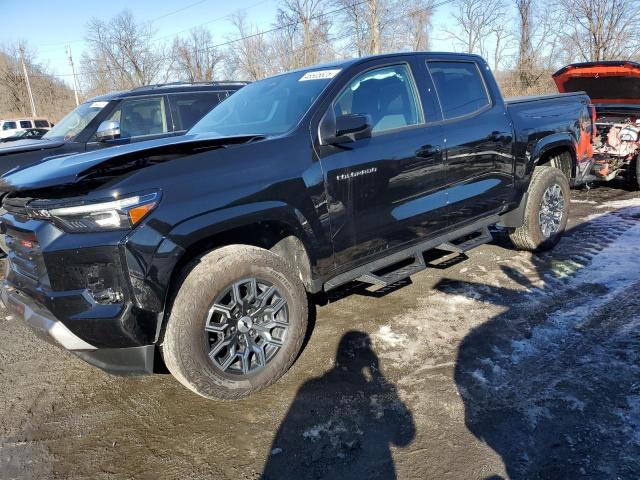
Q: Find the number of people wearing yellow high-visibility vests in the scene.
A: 0